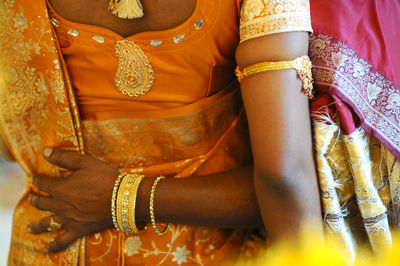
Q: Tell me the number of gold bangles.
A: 3